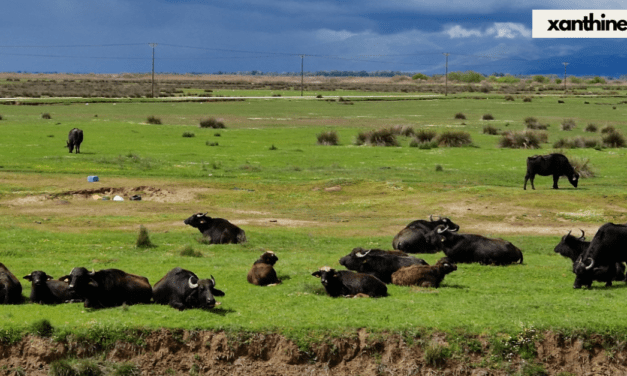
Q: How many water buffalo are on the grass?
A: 15